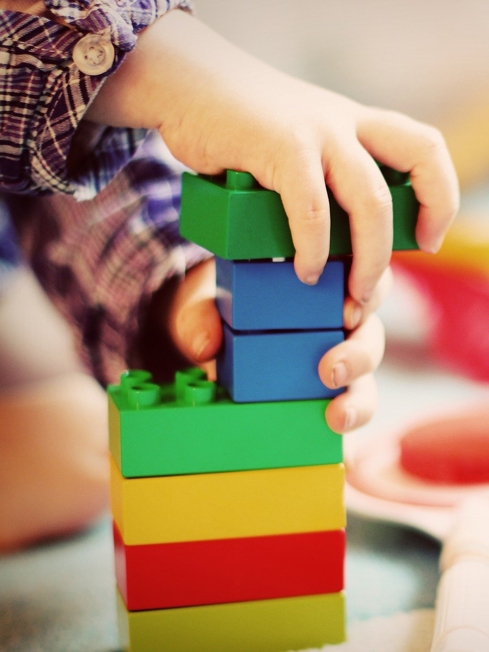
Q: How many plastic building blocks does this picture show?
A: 7